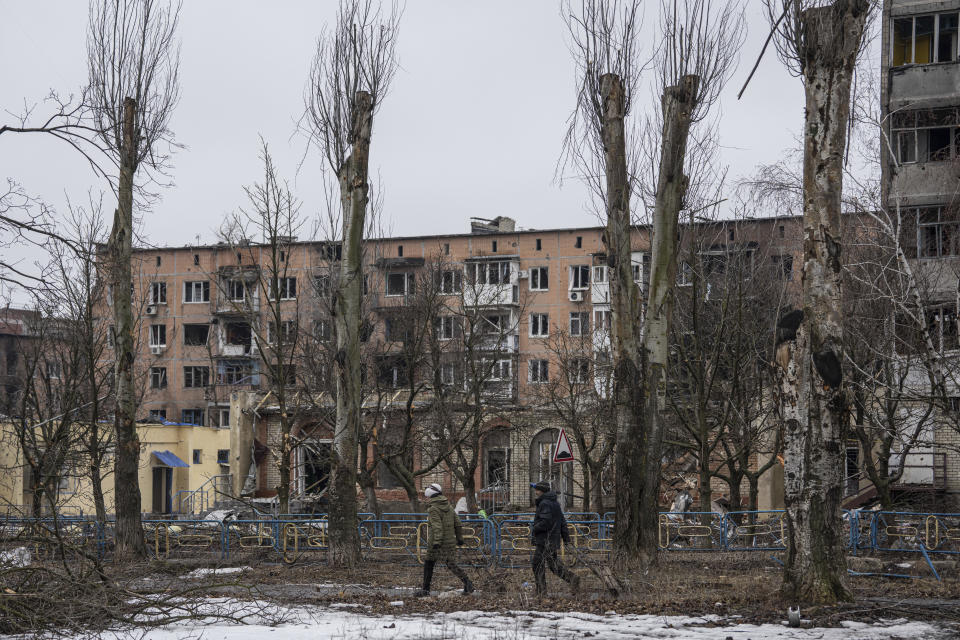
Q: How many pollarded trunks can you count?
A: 5